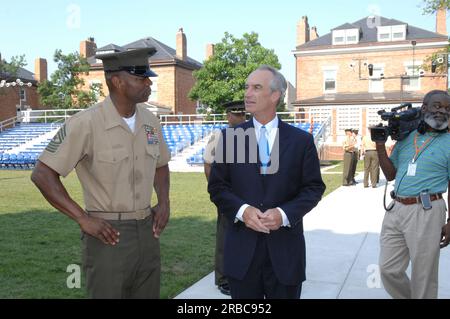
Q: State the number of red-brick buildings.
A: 3